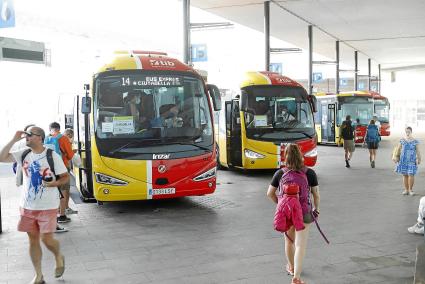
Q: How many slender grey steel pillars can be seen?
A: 7